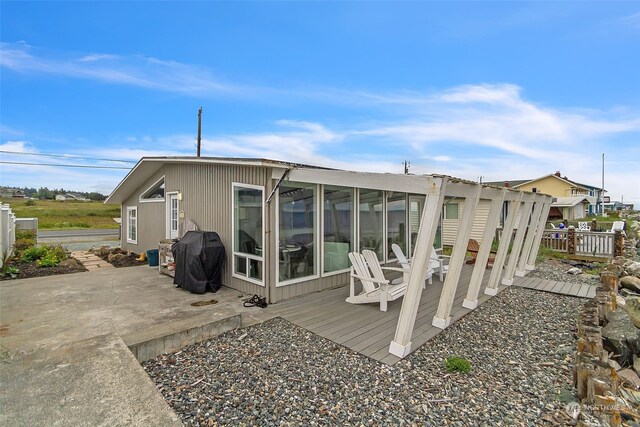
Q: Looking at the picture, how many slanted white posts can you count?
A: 7